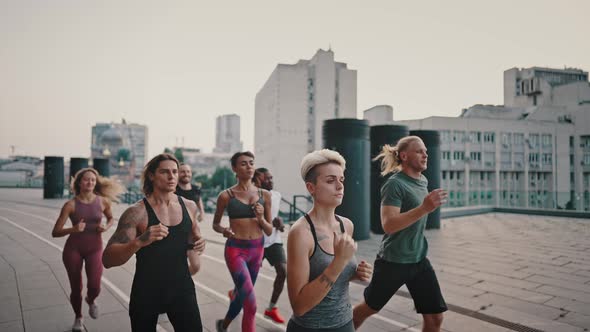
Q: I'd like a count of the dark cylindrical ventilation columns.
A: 6